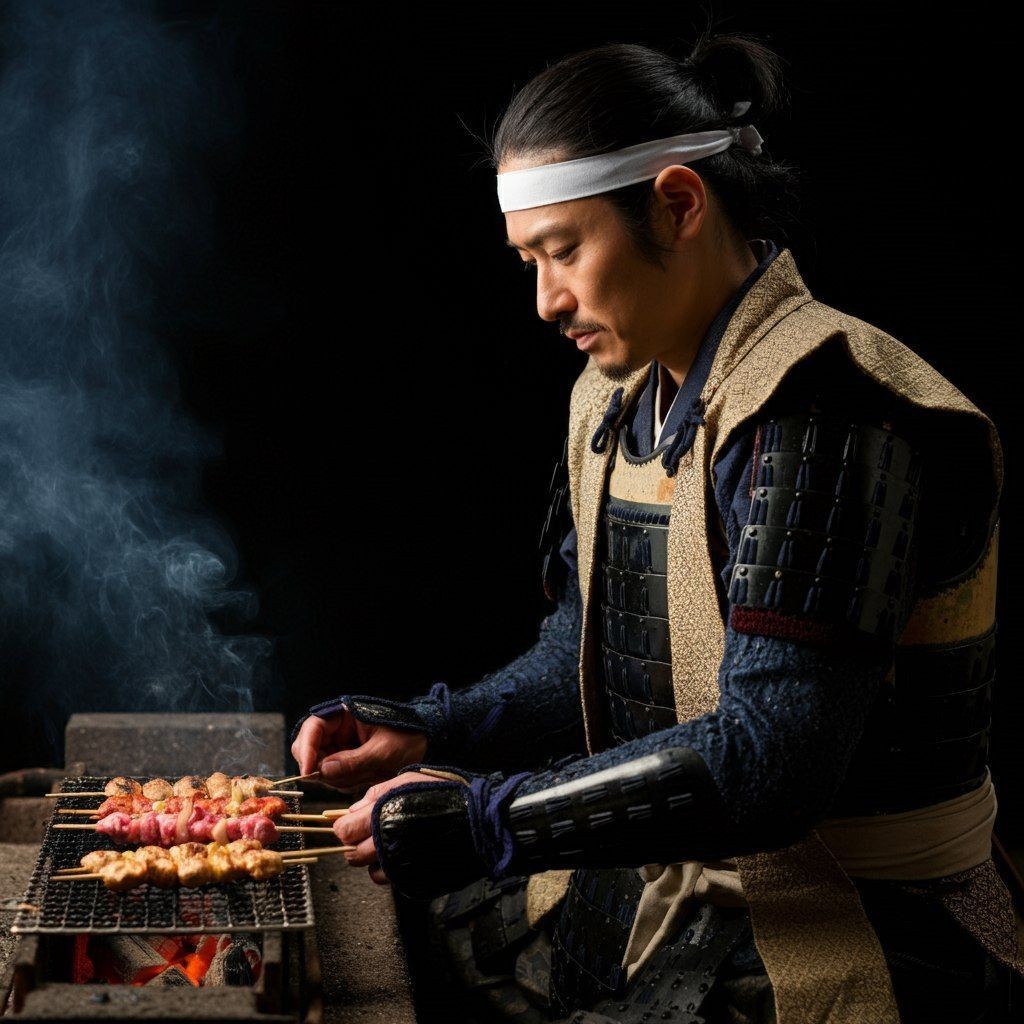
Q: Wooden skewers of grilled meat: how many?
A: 5